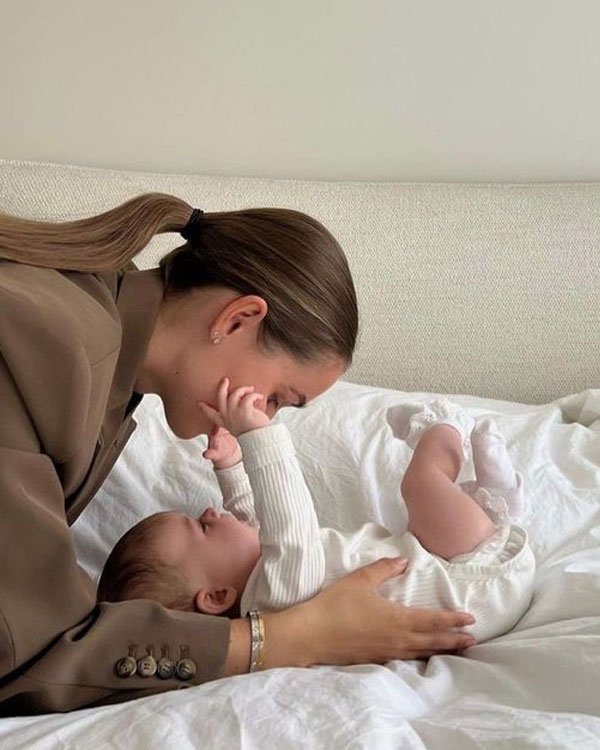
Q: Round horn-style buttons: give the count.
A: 4